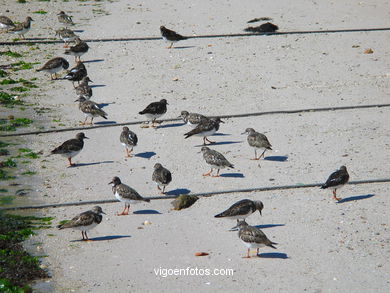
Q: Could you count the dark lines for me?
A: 3